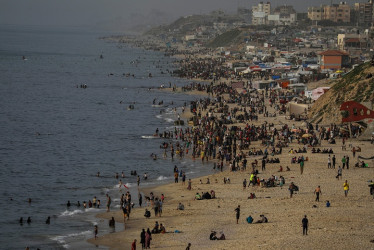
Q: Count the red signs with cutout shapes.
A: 1